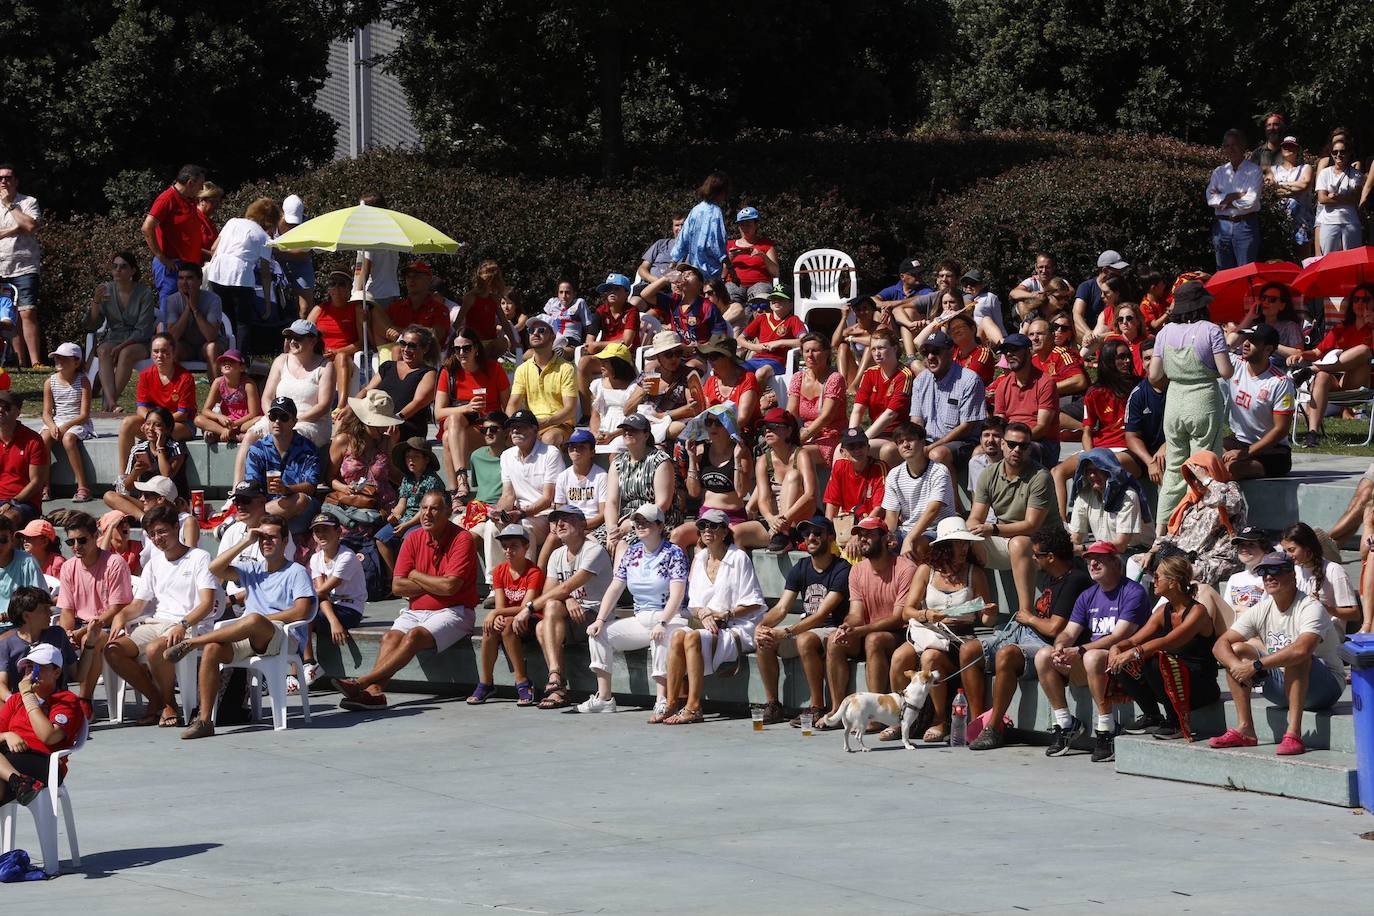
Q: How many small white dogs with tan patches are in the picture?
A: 1